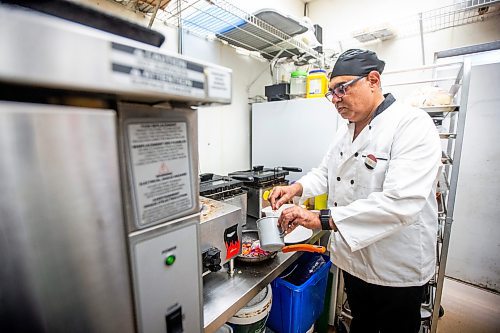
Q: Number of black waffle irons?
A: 2